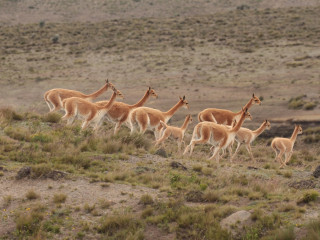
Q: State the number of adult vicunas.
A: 6